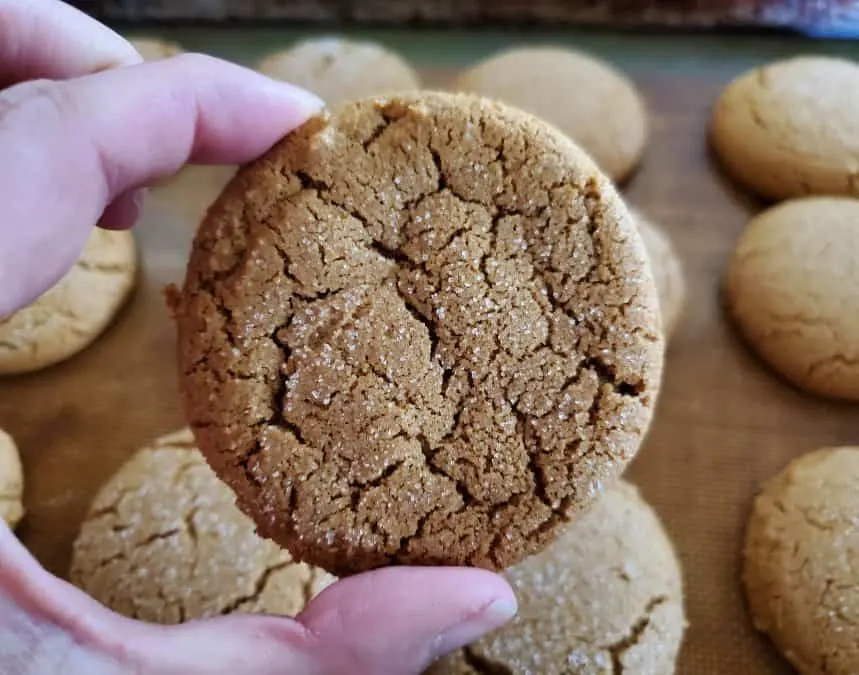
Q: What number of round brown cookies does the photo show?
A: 12